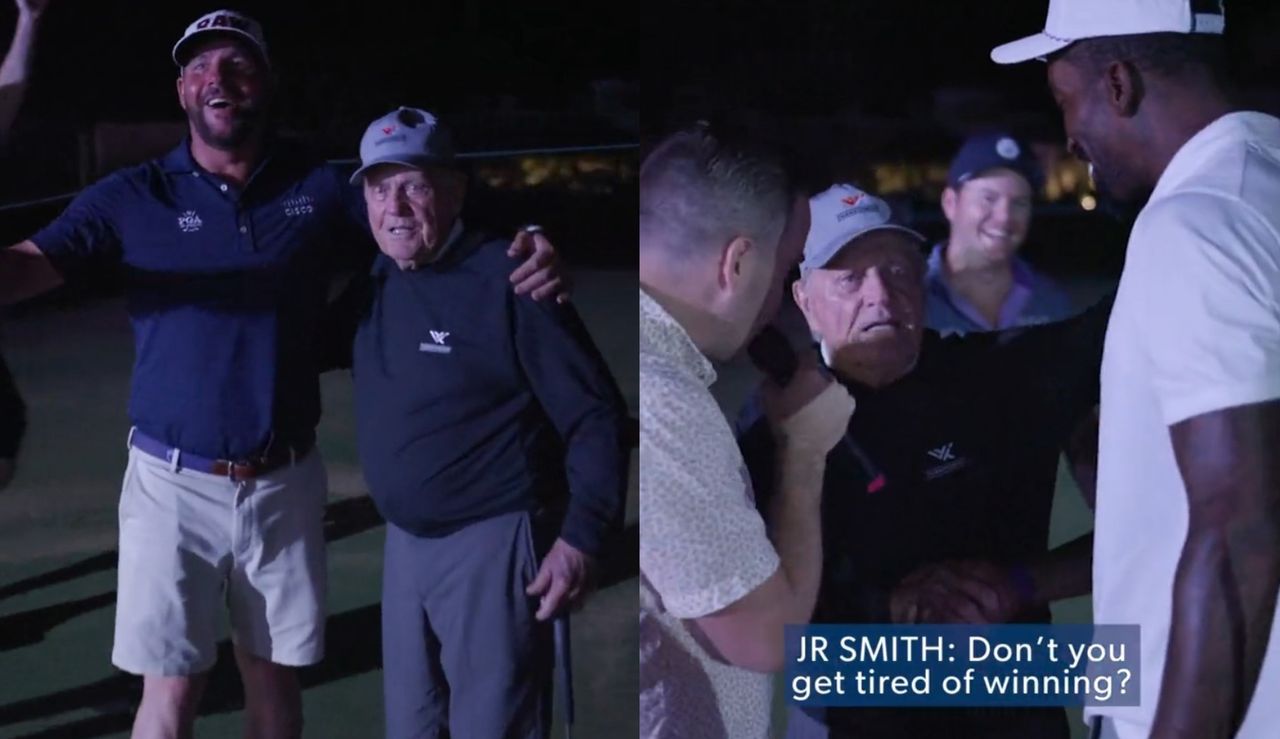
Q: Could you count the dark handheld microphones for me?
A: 1